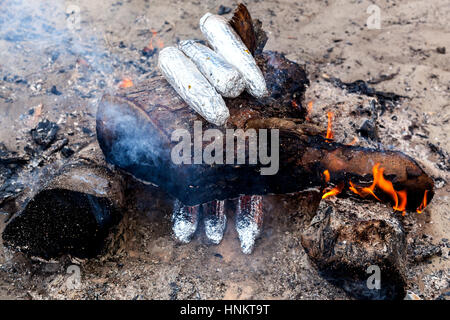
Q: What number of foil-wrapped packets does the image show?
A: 6